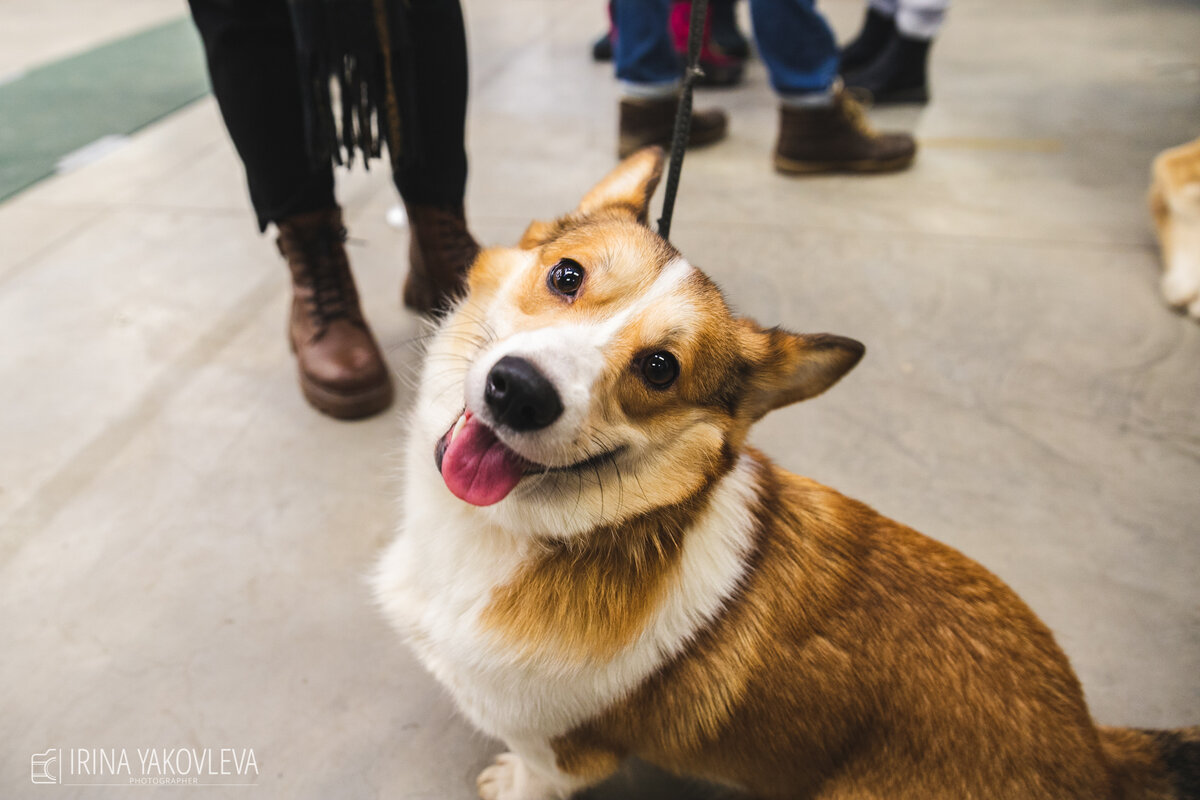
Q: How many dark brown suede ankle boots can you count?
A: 2